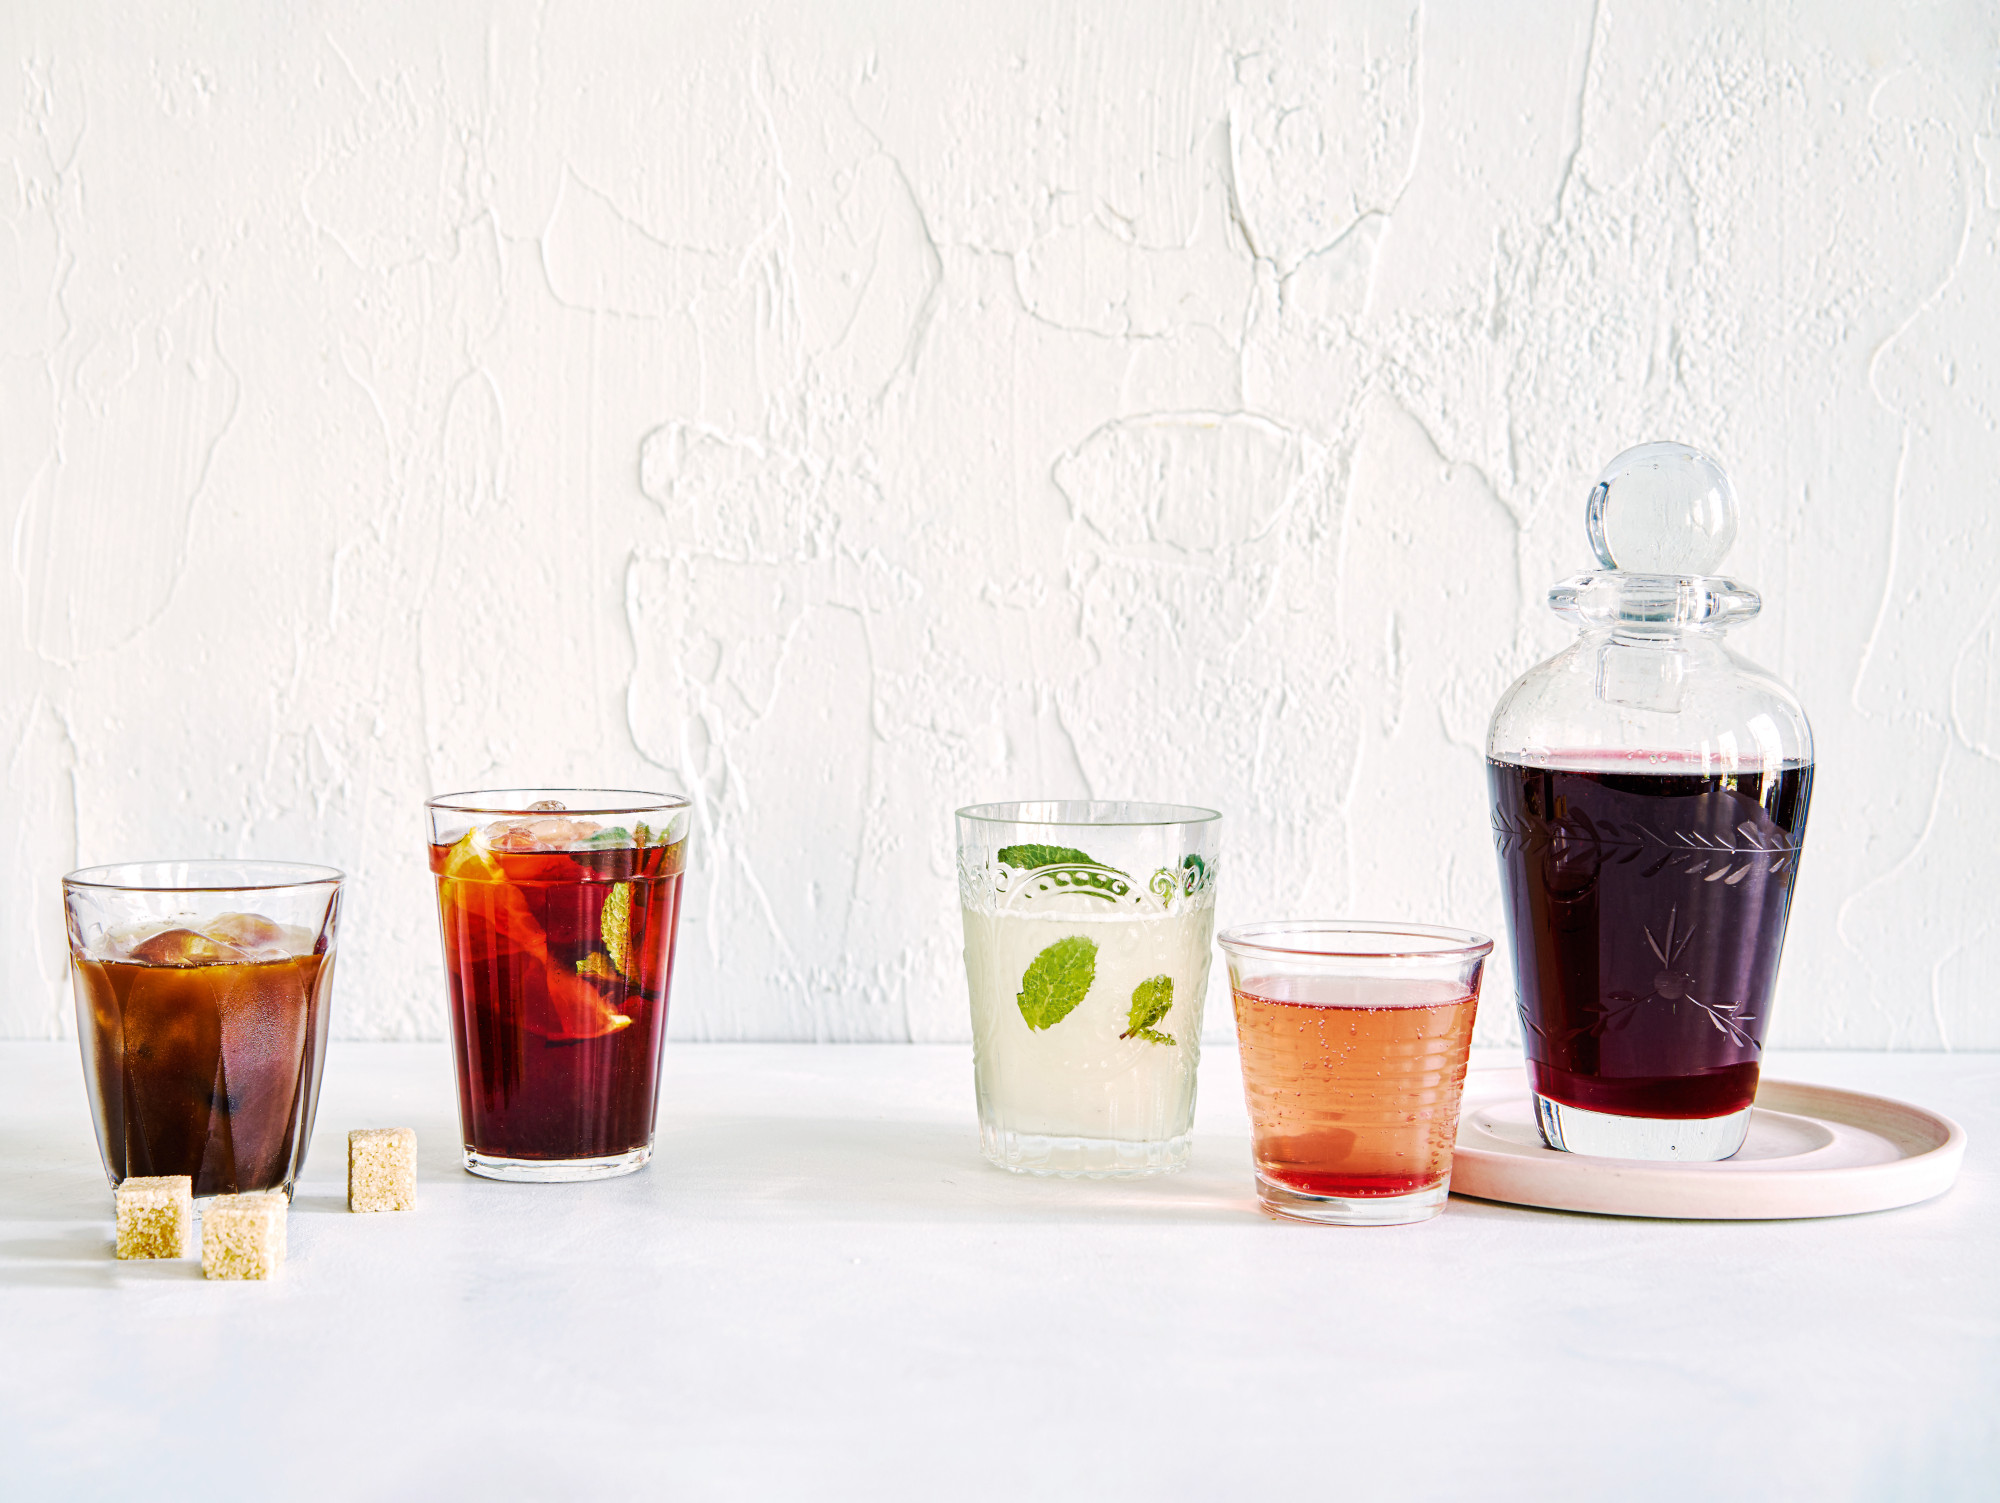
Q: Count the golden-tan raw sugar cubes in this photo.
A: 3